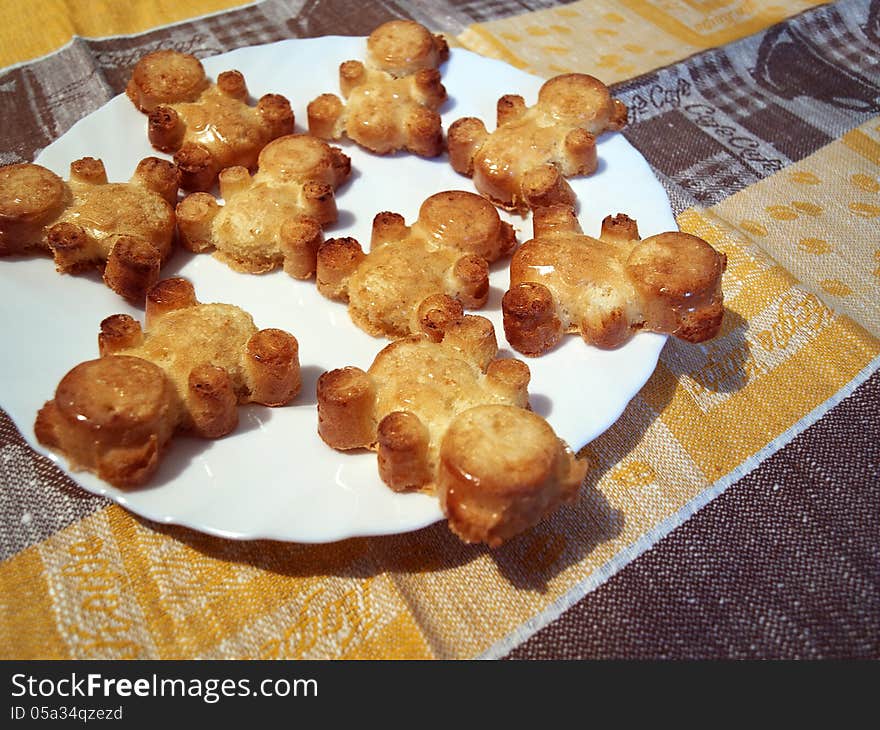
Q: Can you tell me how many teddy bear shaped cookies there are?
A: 9